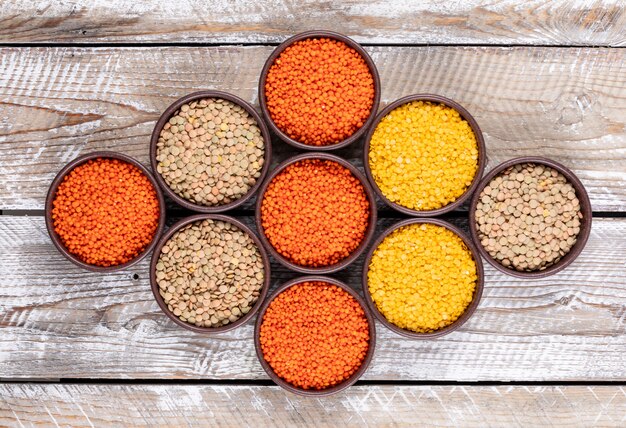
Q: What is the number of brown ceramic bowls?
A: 9